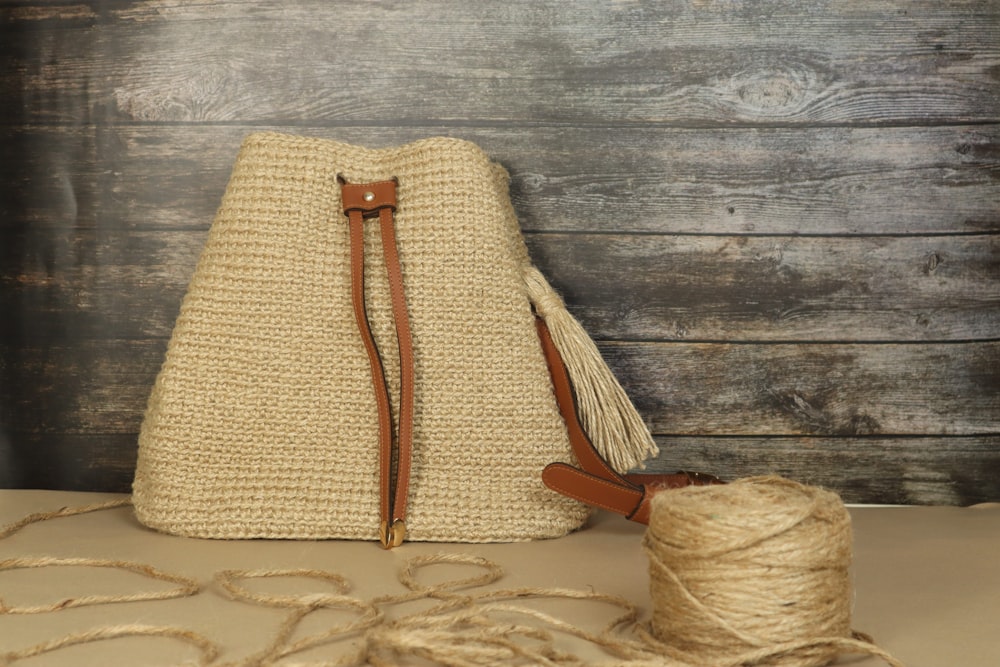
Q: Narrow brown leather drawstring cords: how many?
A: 2